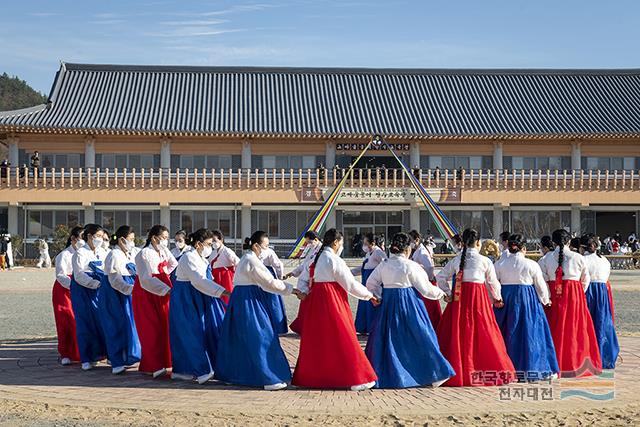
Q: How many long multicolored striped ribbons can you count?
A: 2